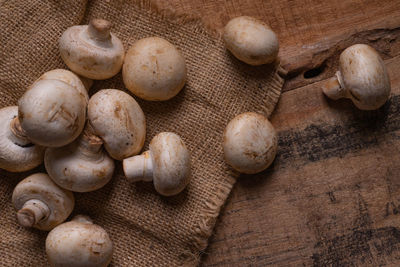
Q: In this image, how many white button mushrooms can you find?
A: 13